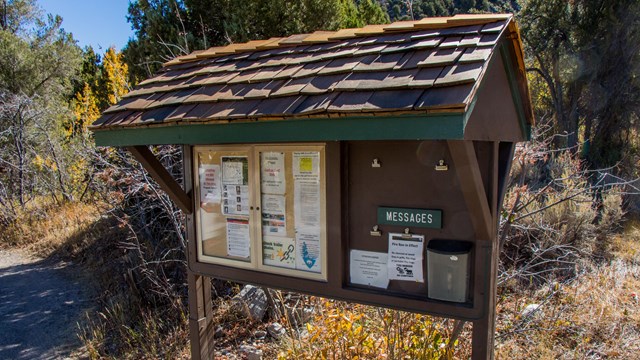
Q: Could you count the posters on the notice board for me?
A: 11